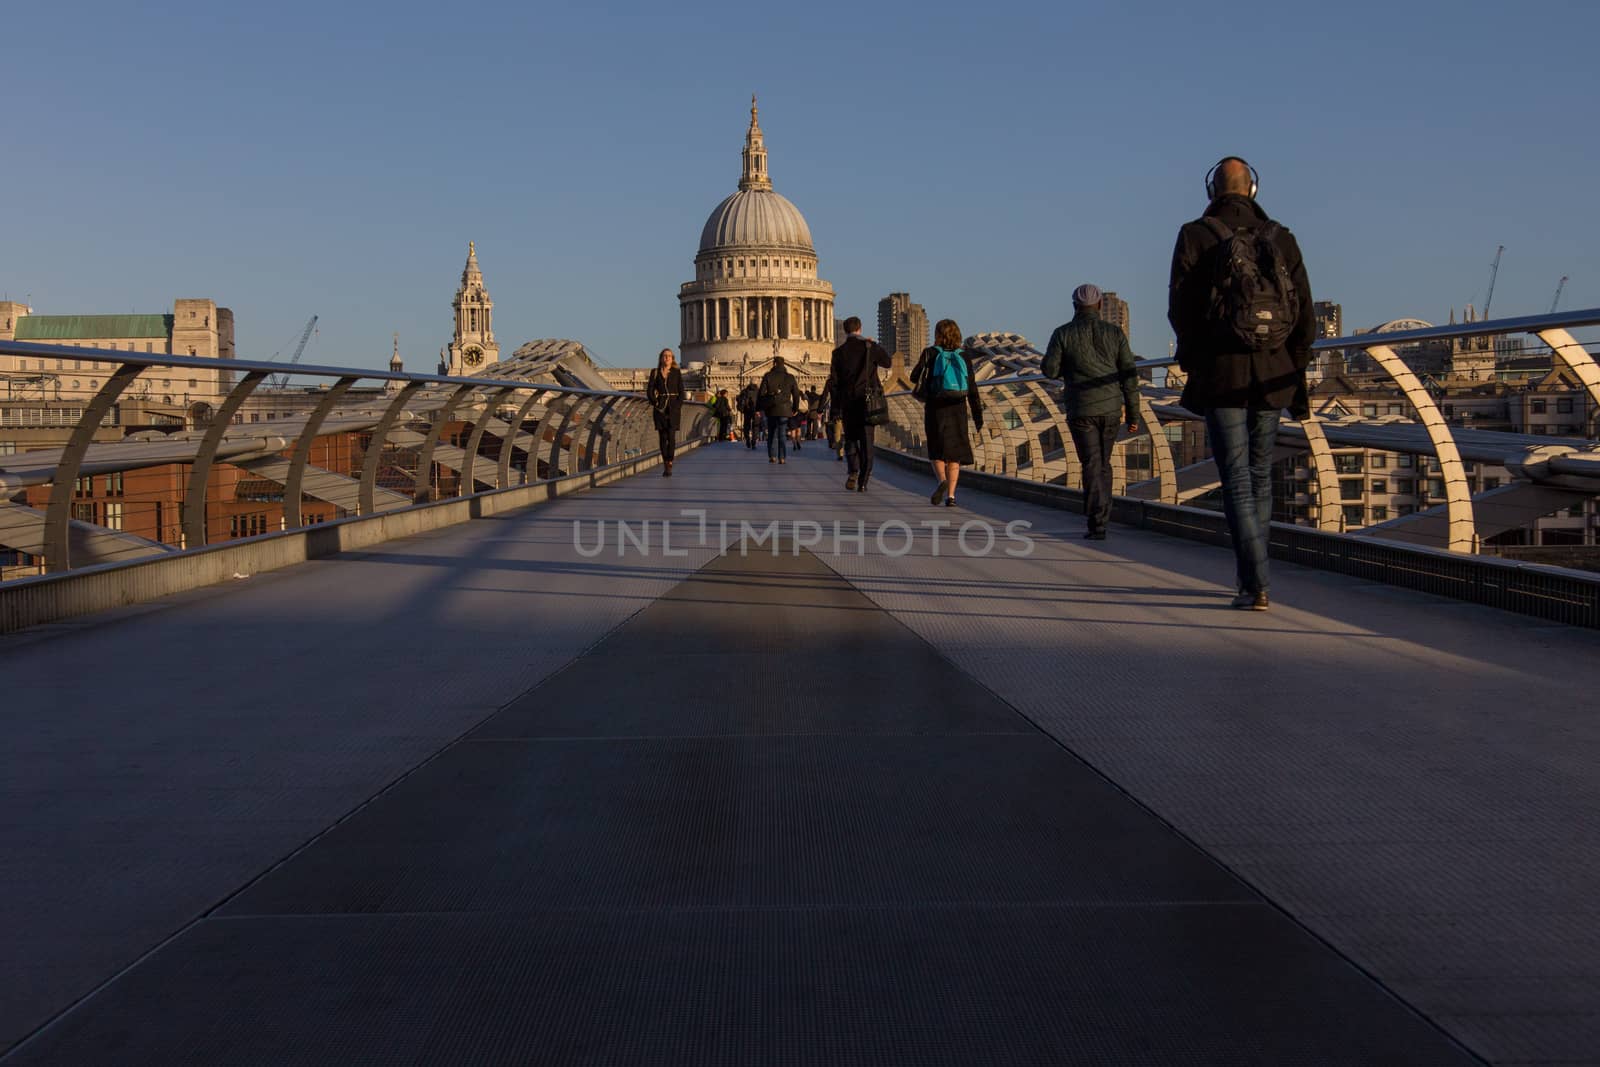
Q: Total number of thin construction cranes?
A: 3